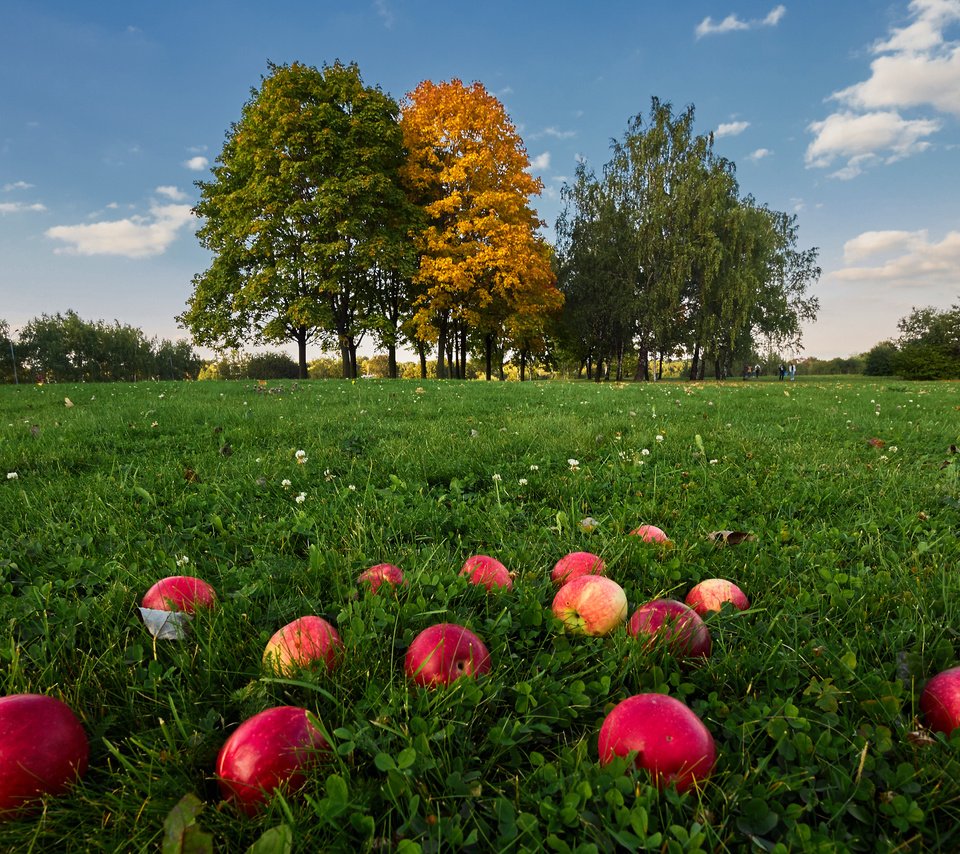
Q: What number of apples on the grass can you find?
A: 14